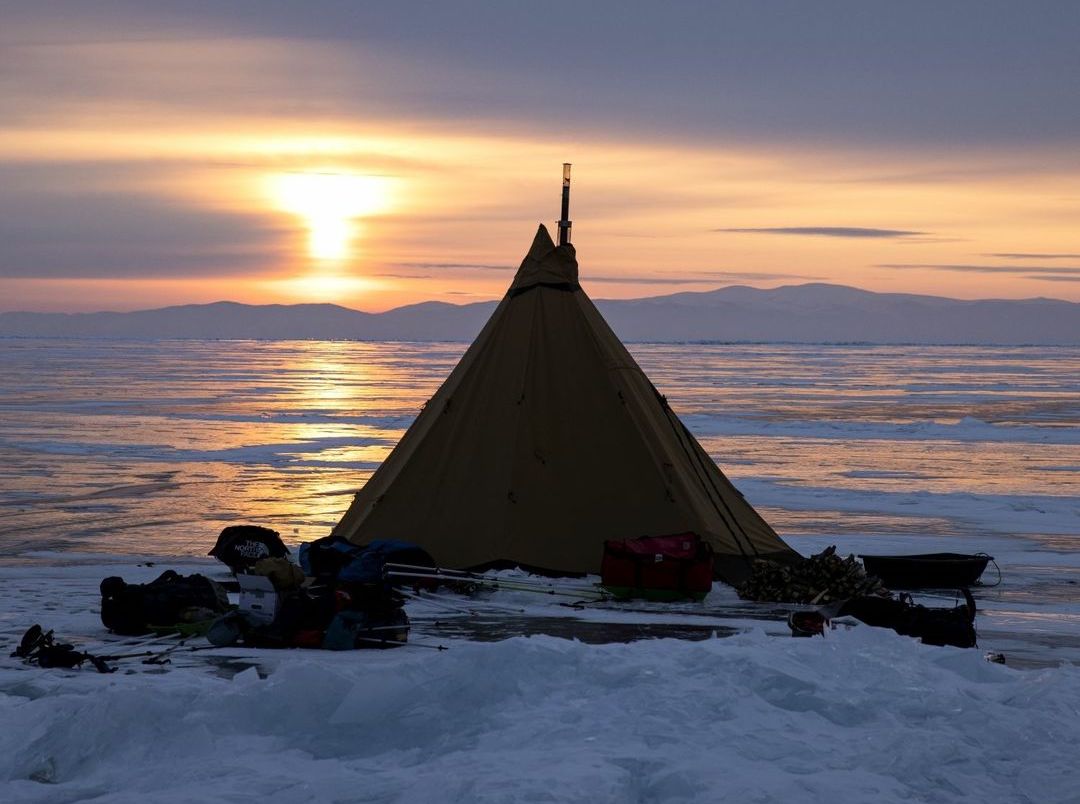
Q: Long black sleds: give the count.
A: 1